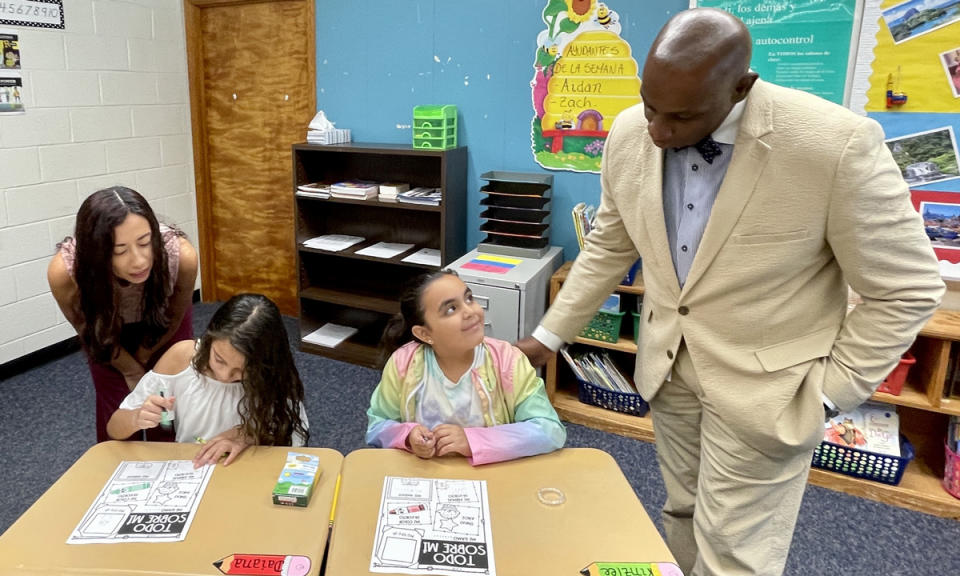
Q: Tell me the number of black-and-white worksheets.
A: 2